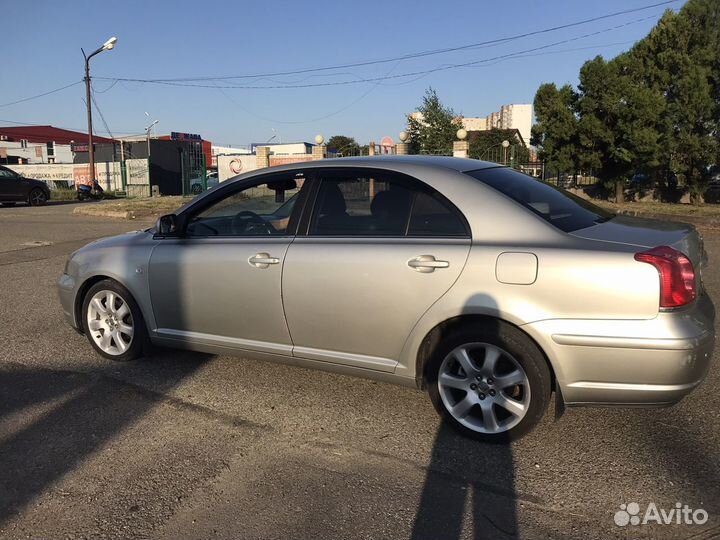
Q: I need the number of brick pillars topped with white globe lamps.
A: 3